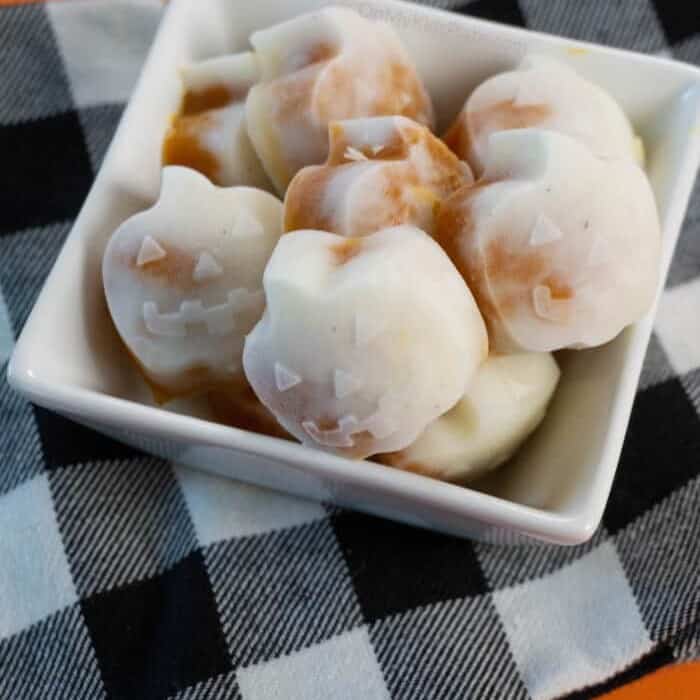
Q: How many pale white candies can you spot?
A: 8